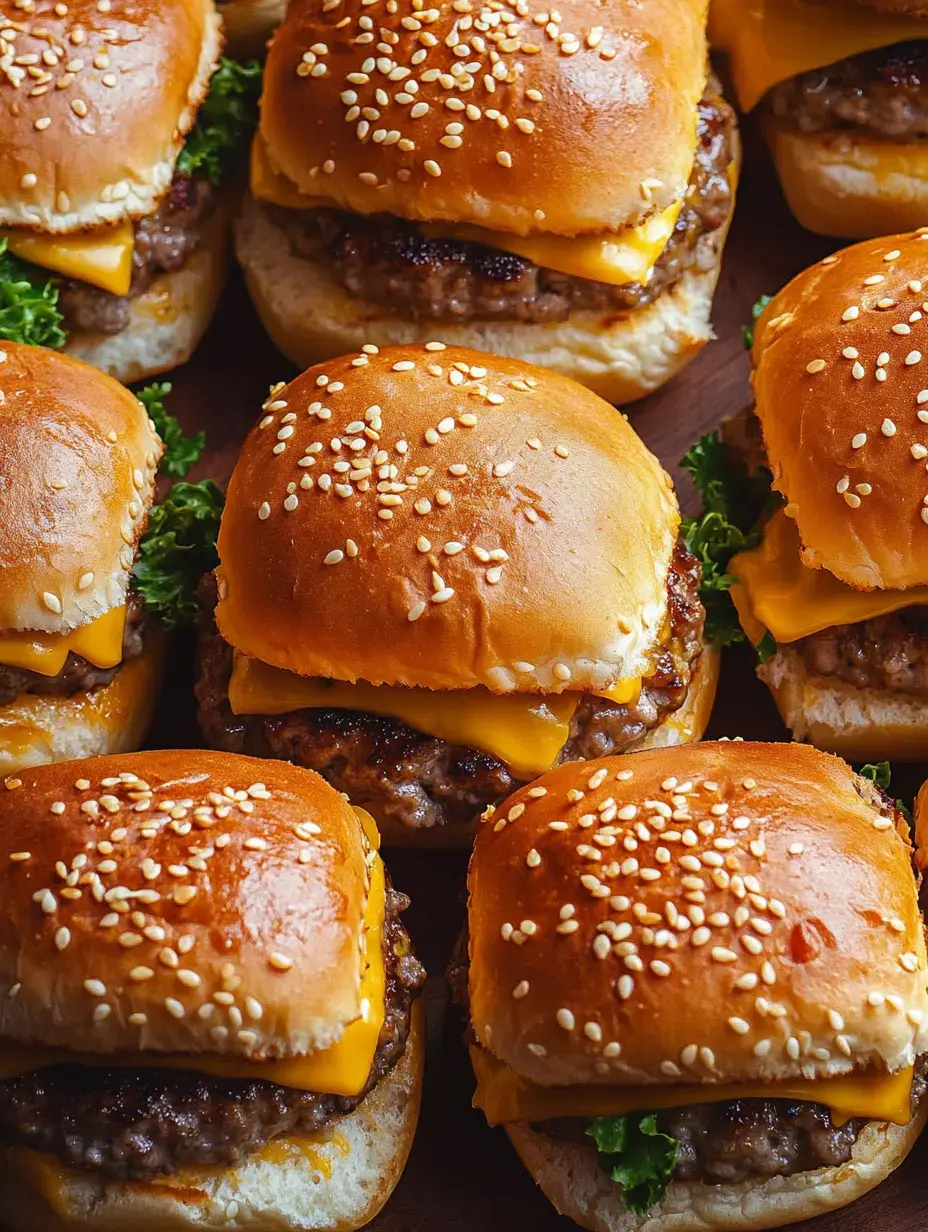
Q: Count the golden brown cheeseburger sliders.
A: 8